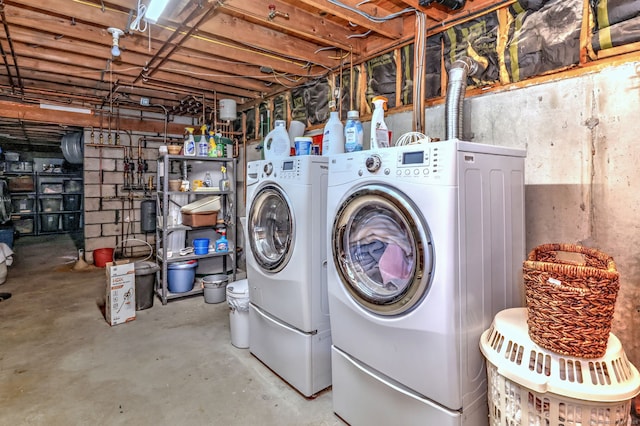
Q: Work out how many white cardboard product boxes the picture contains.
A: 1